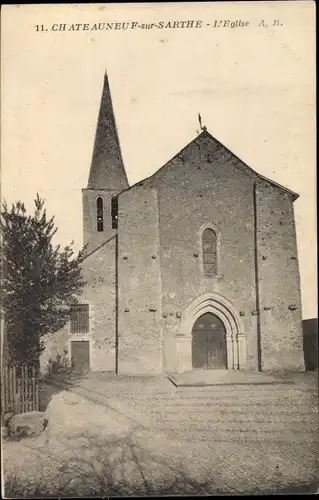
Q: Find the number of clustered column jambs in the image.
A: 2